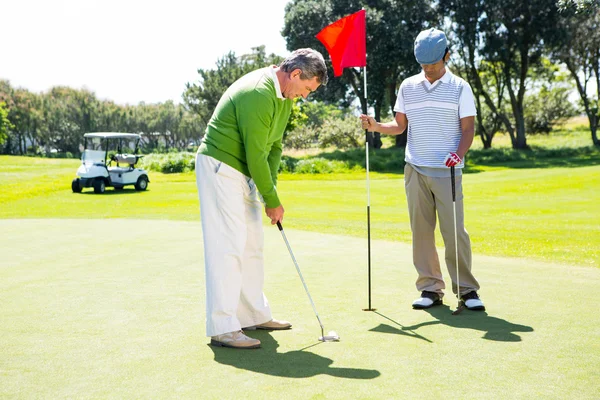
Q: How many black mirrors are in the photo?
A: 0